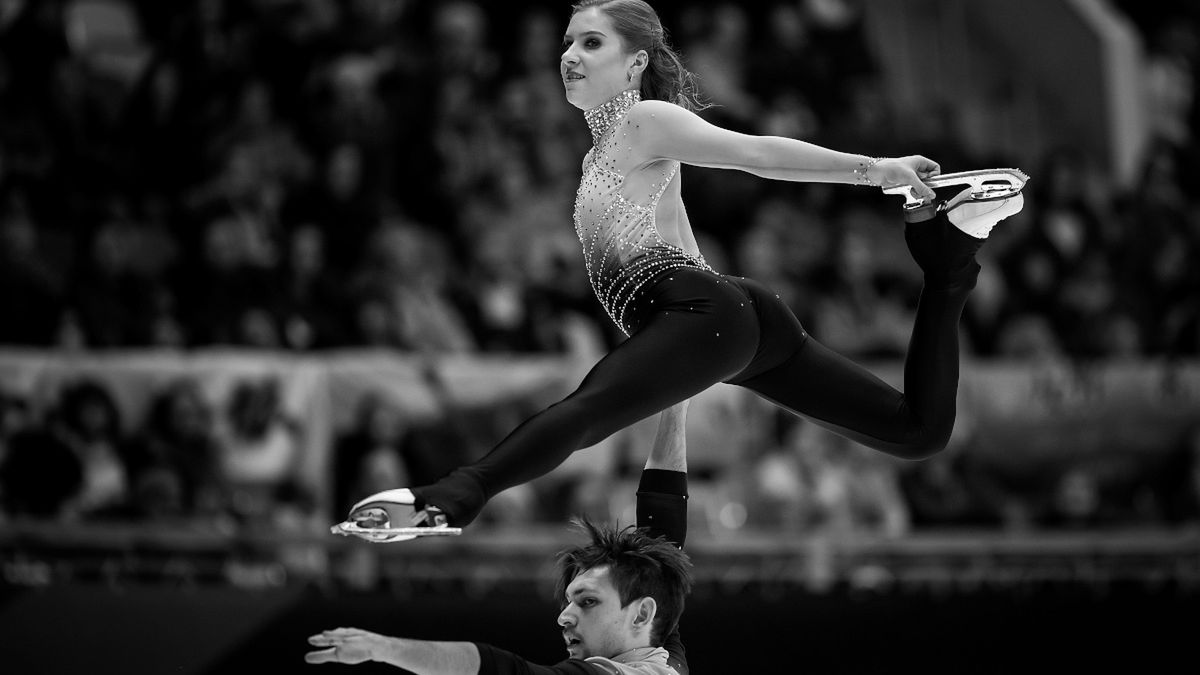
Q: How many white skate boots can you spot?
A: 2